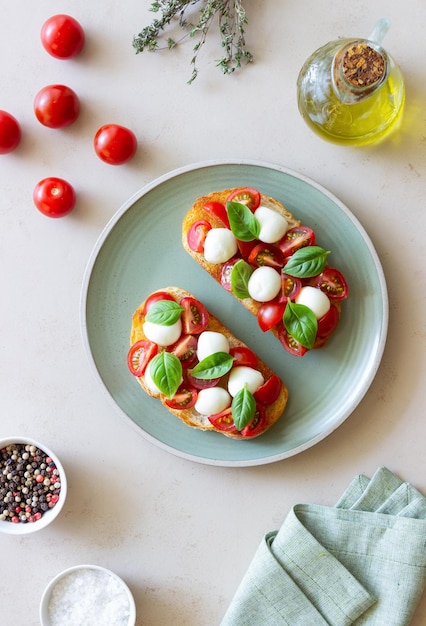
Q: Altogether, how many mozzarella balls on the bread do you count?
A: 9